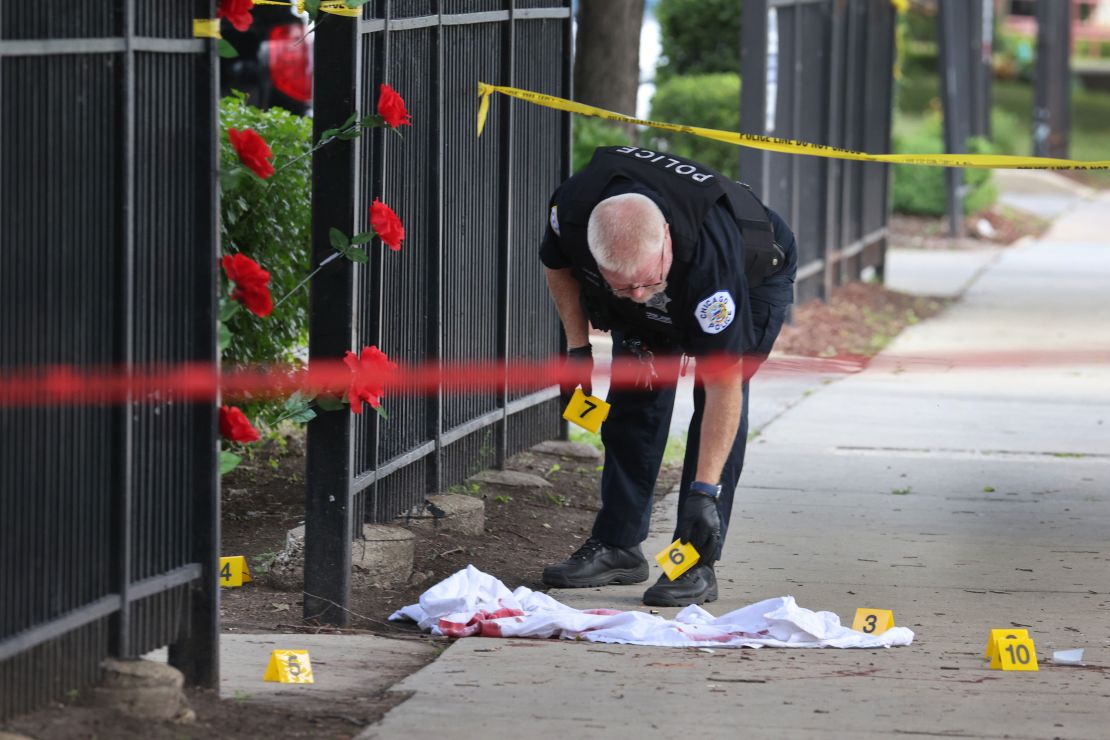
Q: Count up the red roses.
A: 7